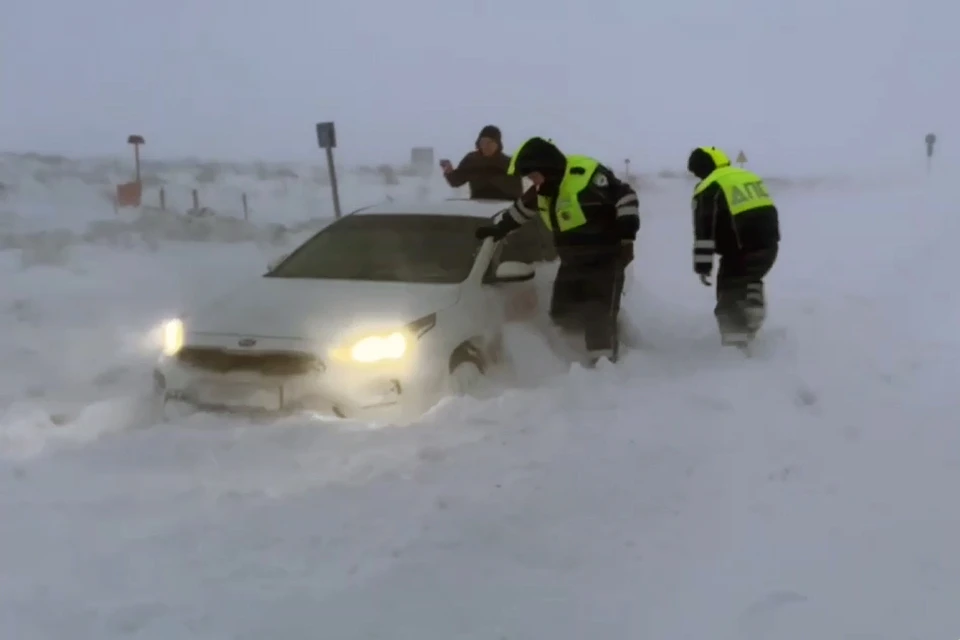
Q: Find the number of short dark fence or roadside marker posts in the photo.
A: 3